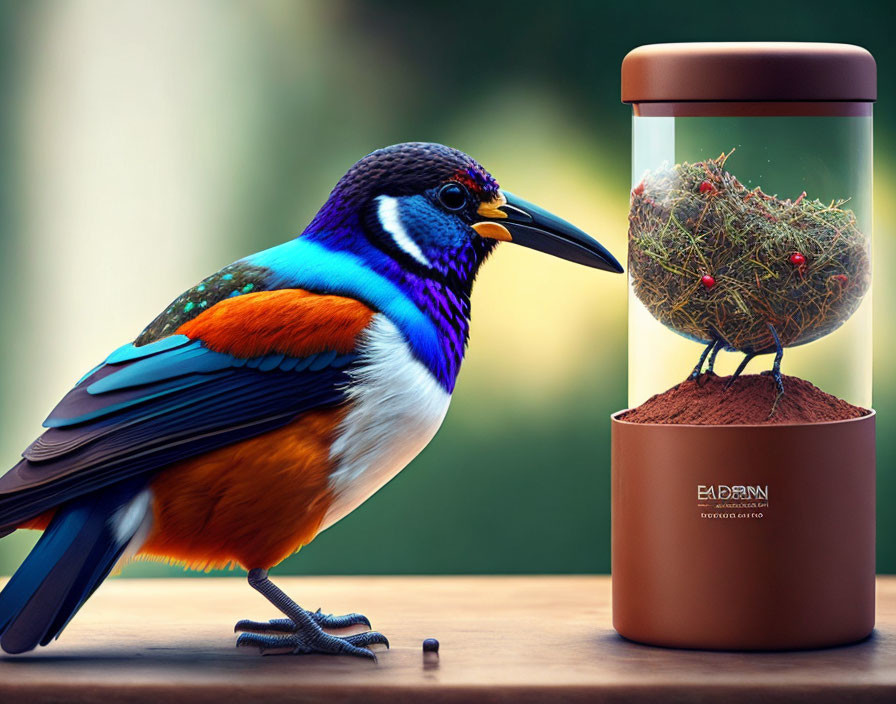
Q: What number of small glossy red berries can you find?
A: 3